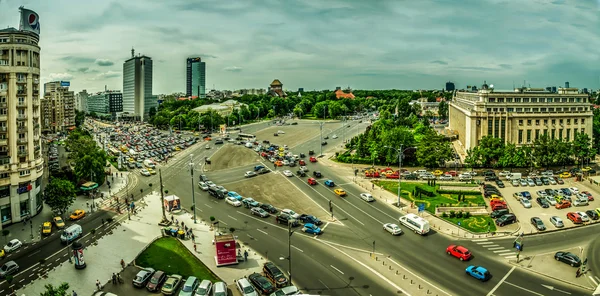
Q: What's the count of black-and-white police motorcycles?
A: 0